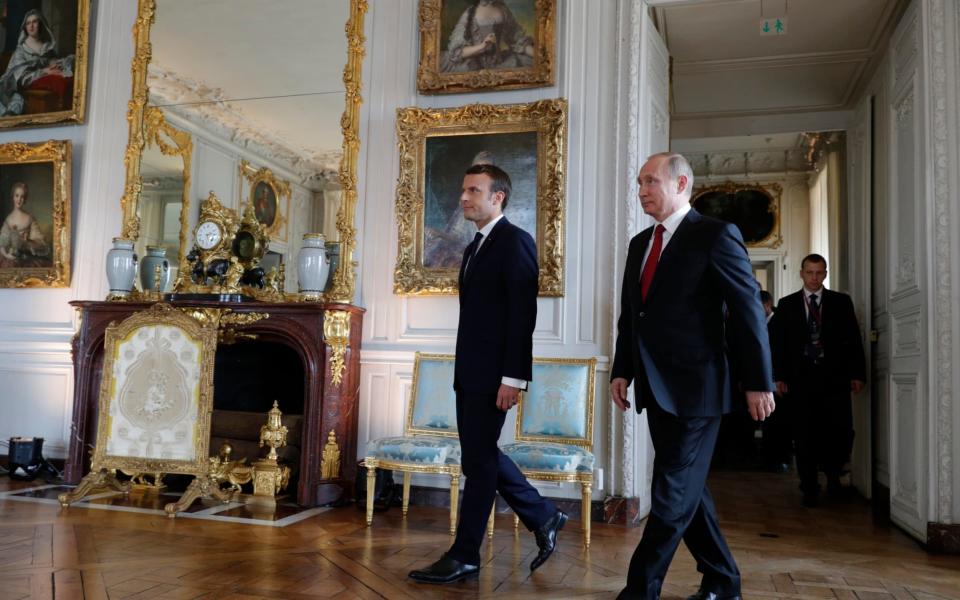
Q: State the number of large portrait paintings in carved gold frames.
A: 4